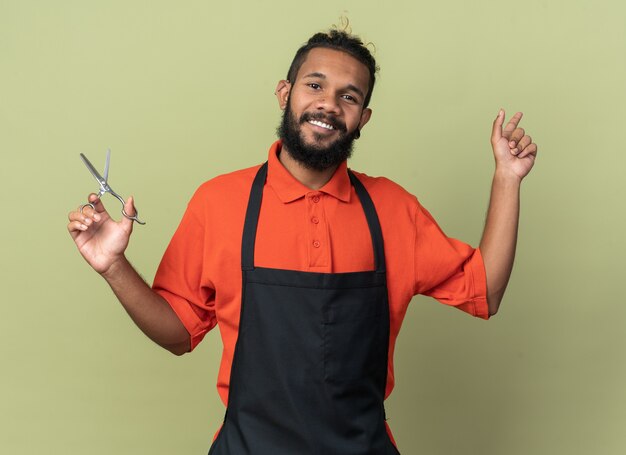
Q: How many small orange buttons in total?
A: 3